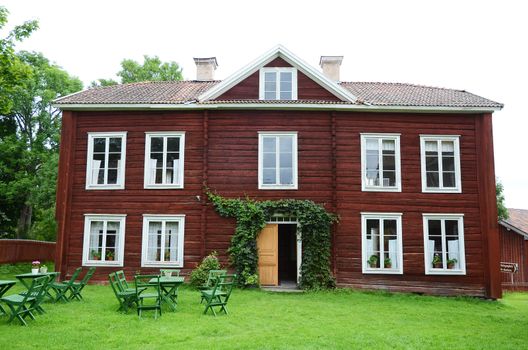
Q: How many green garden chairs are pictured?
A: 10